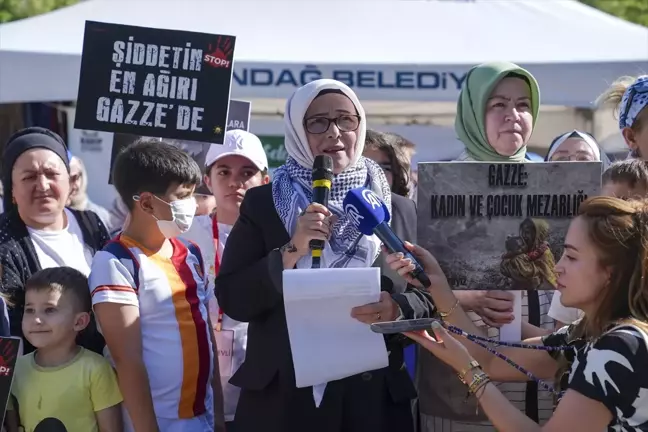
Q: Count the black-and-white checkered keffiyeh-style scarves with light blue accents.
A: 1